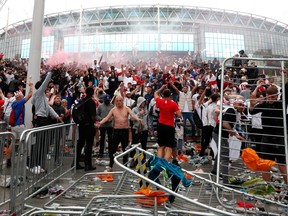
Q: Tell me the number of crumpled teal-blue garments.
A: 1